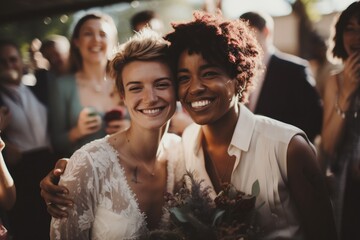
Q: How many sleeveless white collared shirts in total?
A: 1